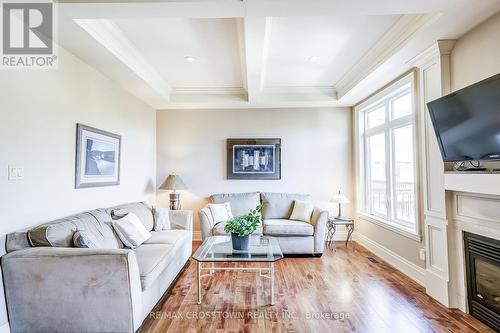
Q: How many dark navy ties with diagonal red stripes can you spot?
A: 0